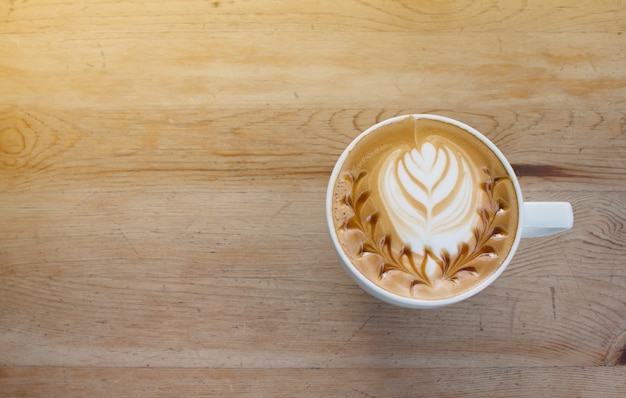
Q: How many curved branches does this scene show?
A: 2